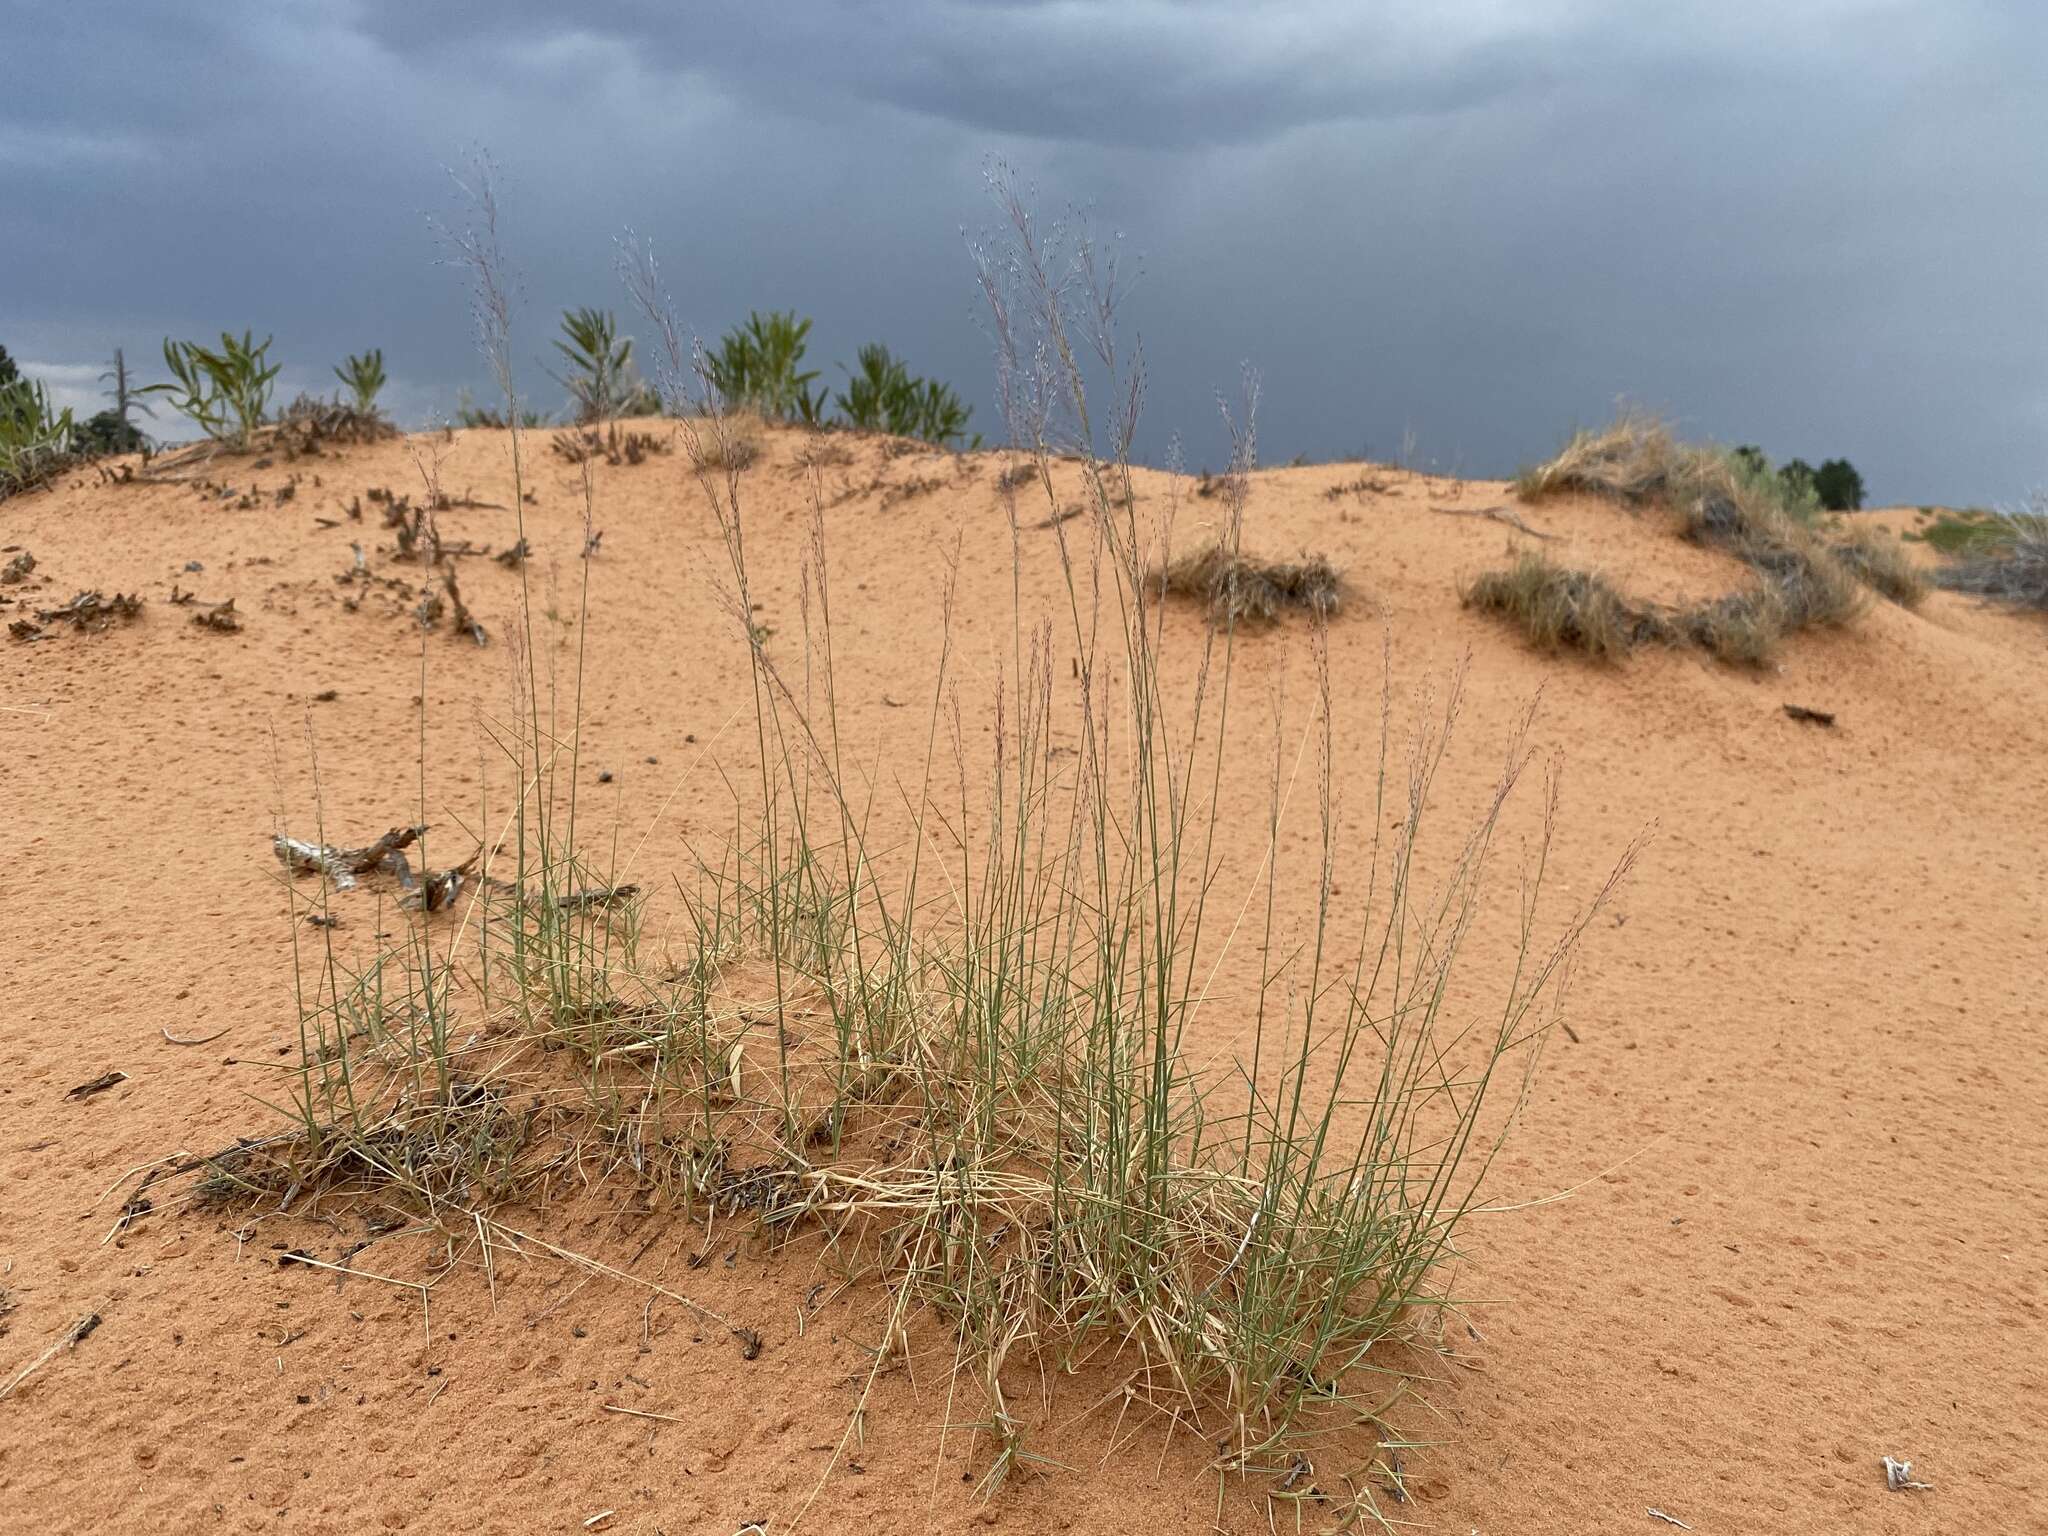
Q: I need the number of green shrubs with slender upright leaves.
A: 6